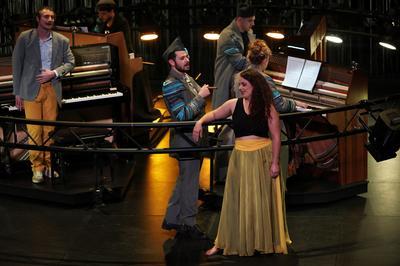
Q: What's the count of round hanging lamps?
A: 5